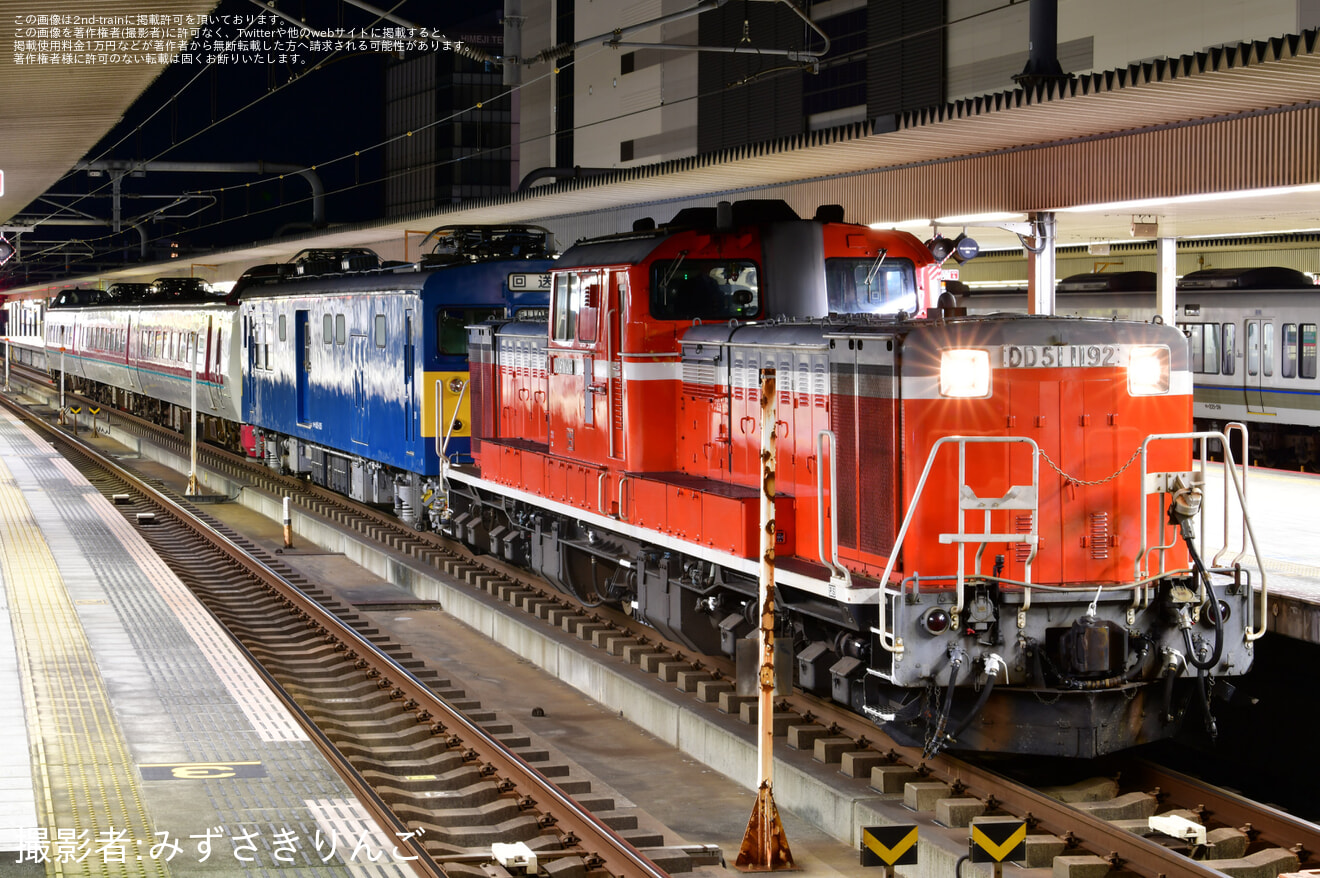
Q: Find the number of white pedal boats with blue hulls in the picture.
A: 0